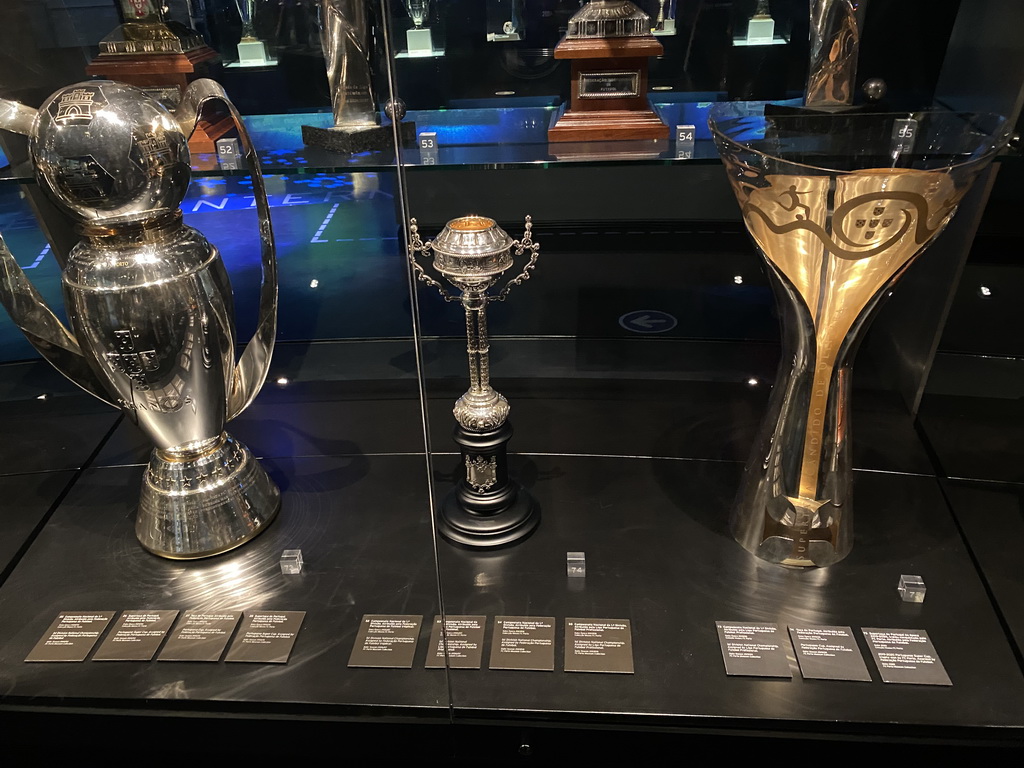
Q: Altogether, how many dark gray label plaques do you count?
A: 11